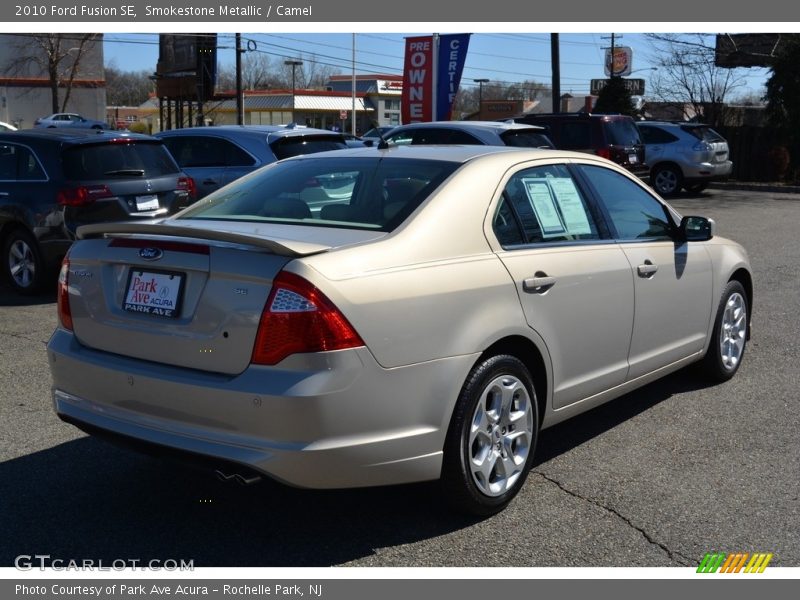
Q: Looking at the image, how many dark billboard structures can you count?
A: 2